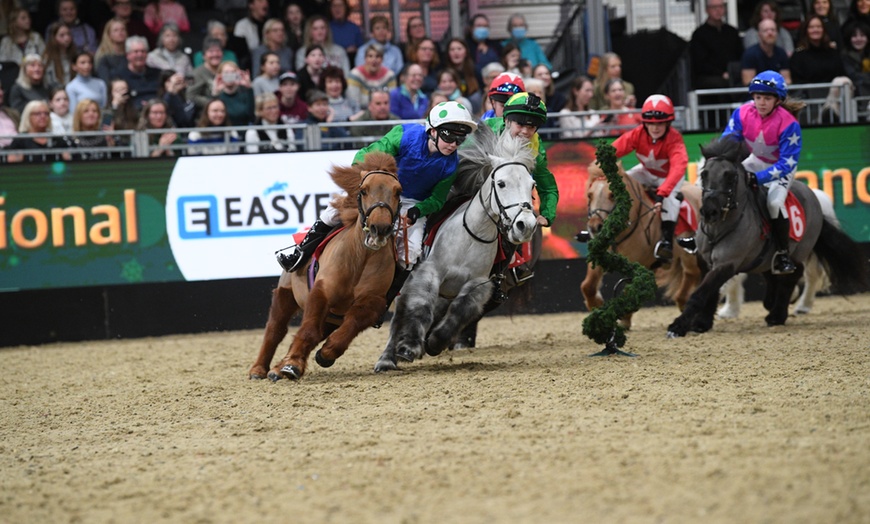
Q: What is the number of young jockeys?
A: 5